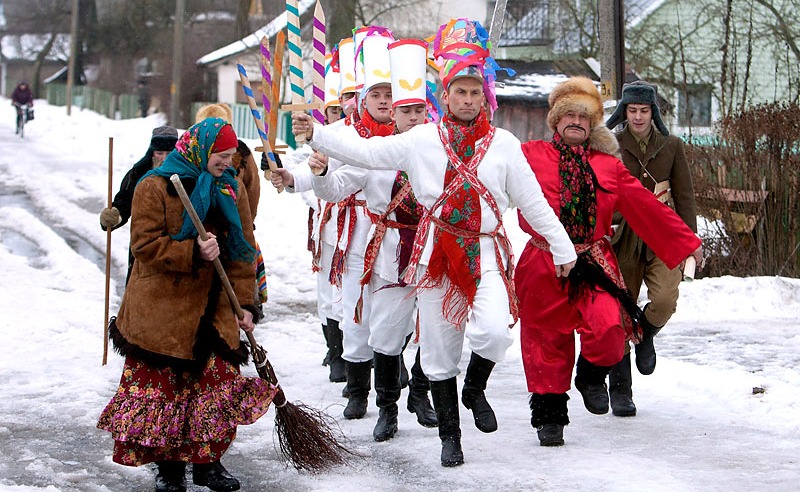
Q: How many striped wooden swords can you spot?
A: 5